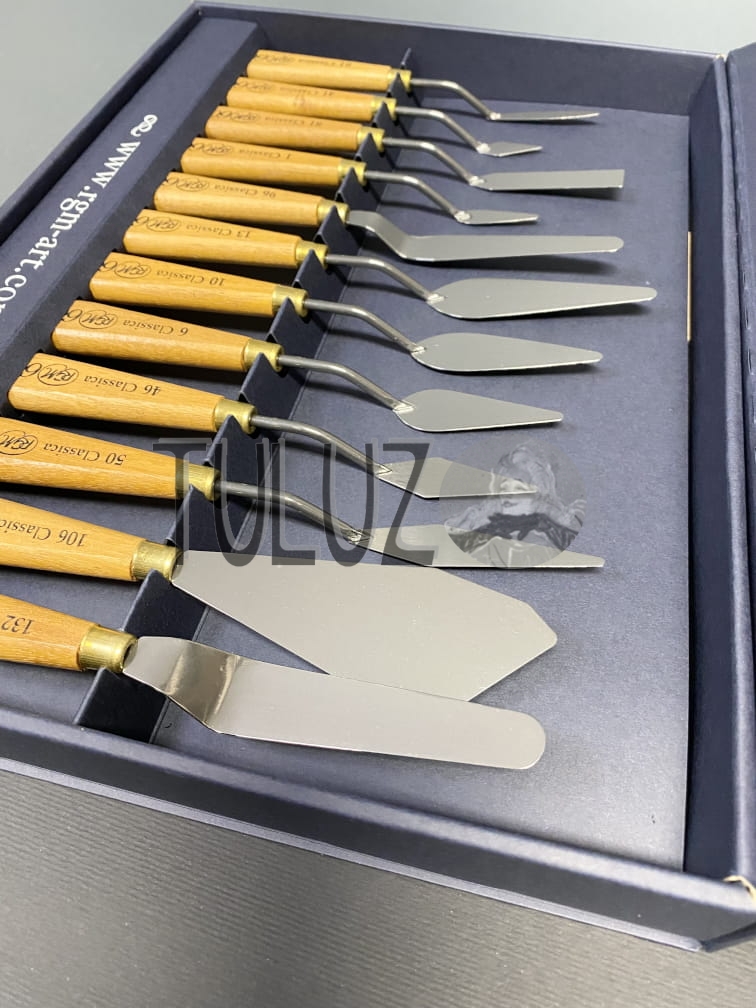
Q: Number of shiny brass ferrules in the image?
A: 12